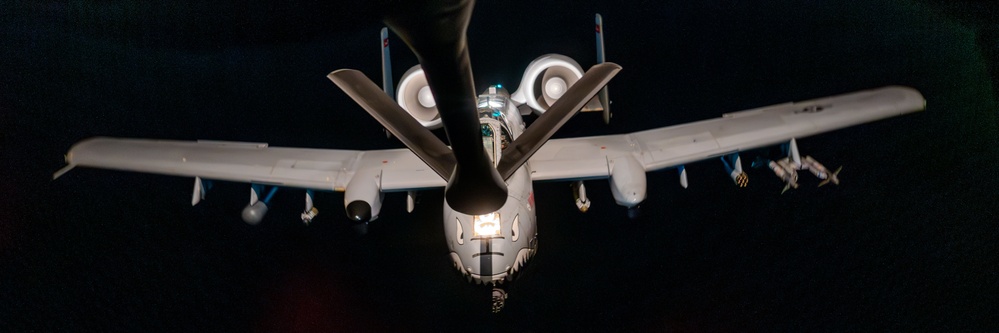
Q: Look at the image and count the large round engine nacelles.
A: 2